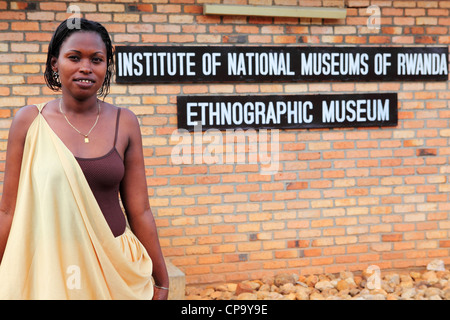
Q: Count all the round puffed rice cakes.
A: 0